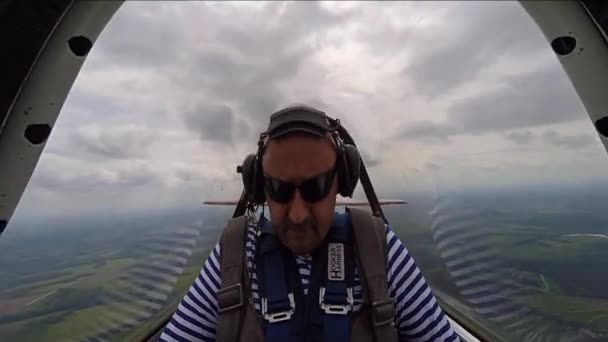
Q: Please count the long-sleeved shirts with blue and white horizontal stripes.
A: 1